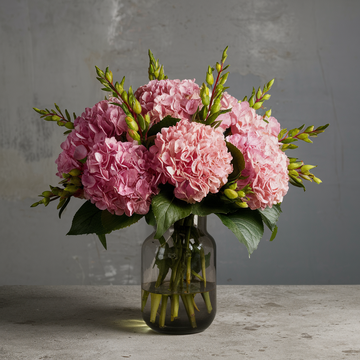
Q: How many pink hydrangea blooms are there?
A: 6